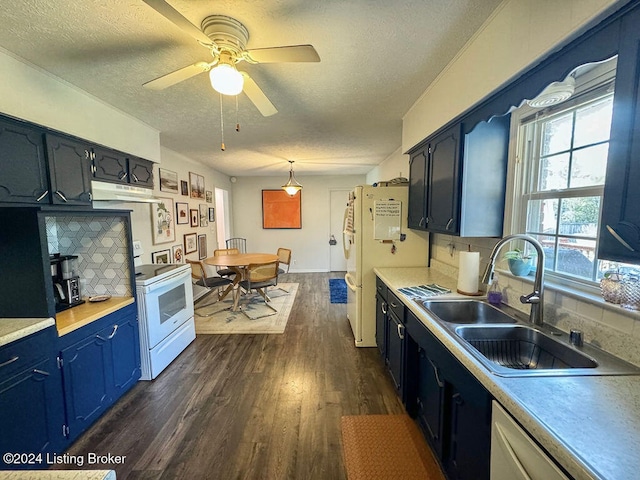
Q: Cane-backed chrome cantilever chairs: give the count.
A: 4